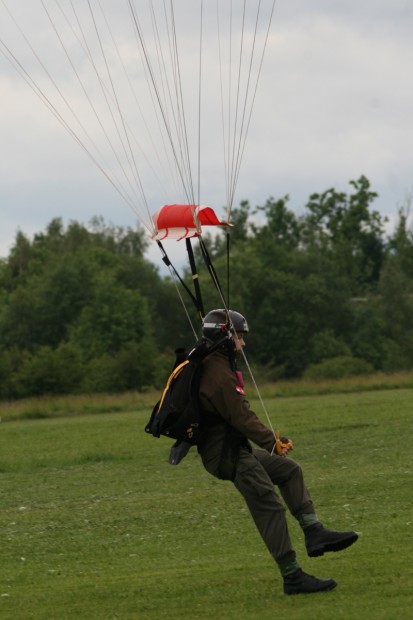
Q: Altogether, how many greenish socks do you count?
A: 2